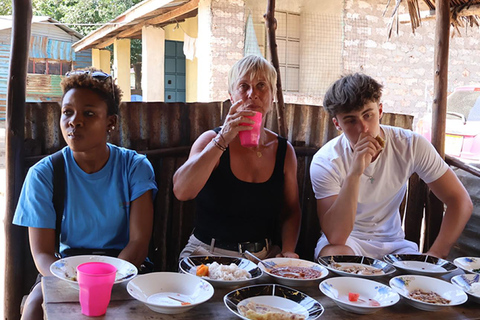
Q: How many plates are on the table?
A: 11